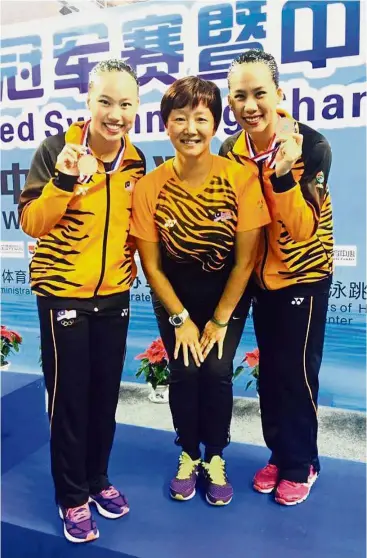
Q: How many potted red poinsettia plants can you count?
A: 3